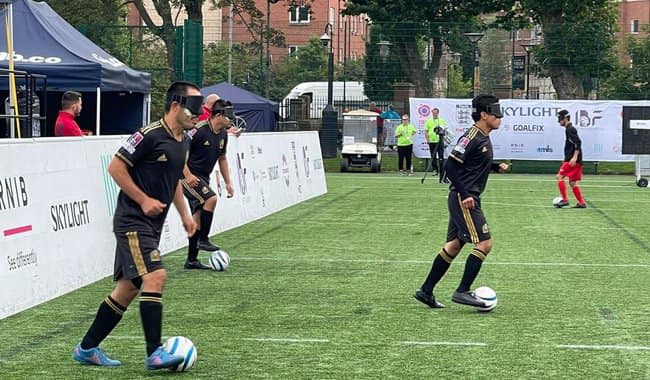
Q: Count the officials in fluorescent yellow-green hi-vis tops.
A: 2